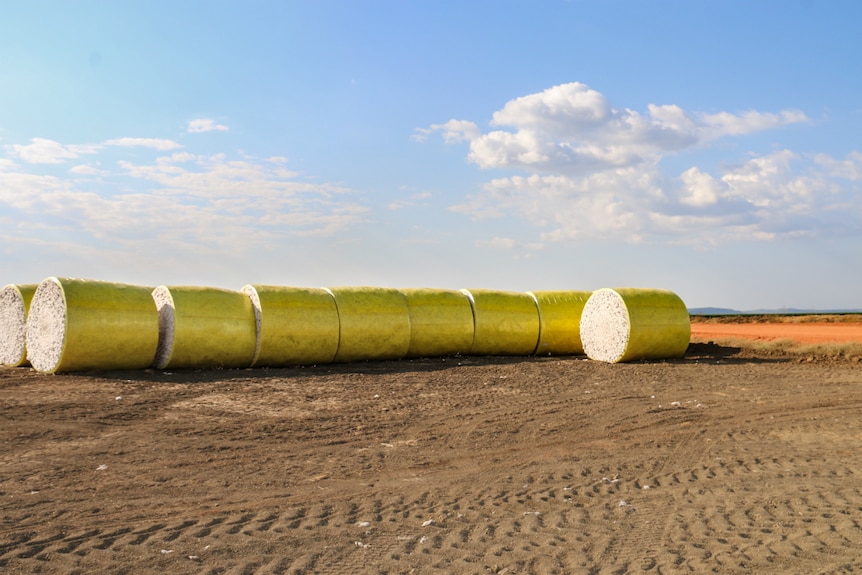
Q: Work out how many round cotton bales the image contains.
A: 9